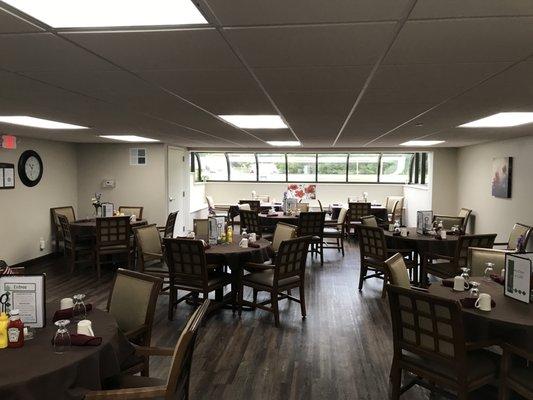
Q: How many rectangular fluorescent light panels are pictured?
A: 7